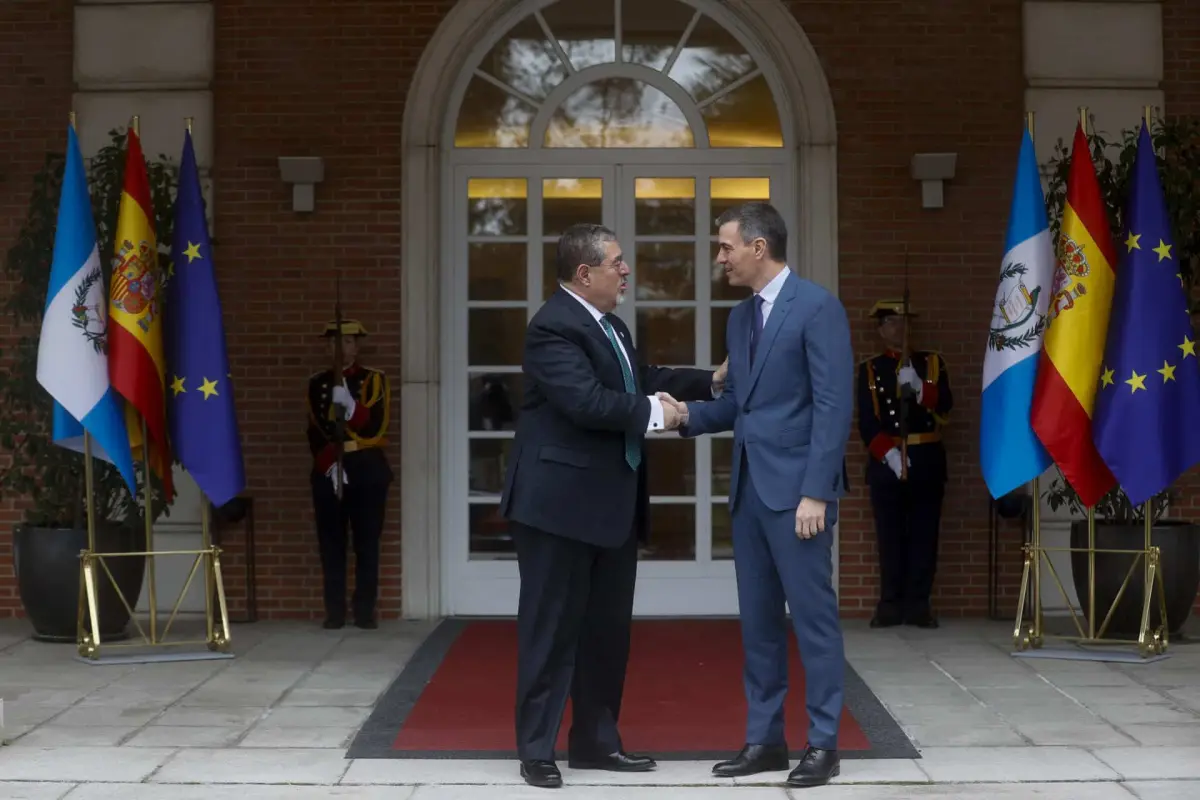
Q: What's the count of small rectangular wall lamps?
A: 2